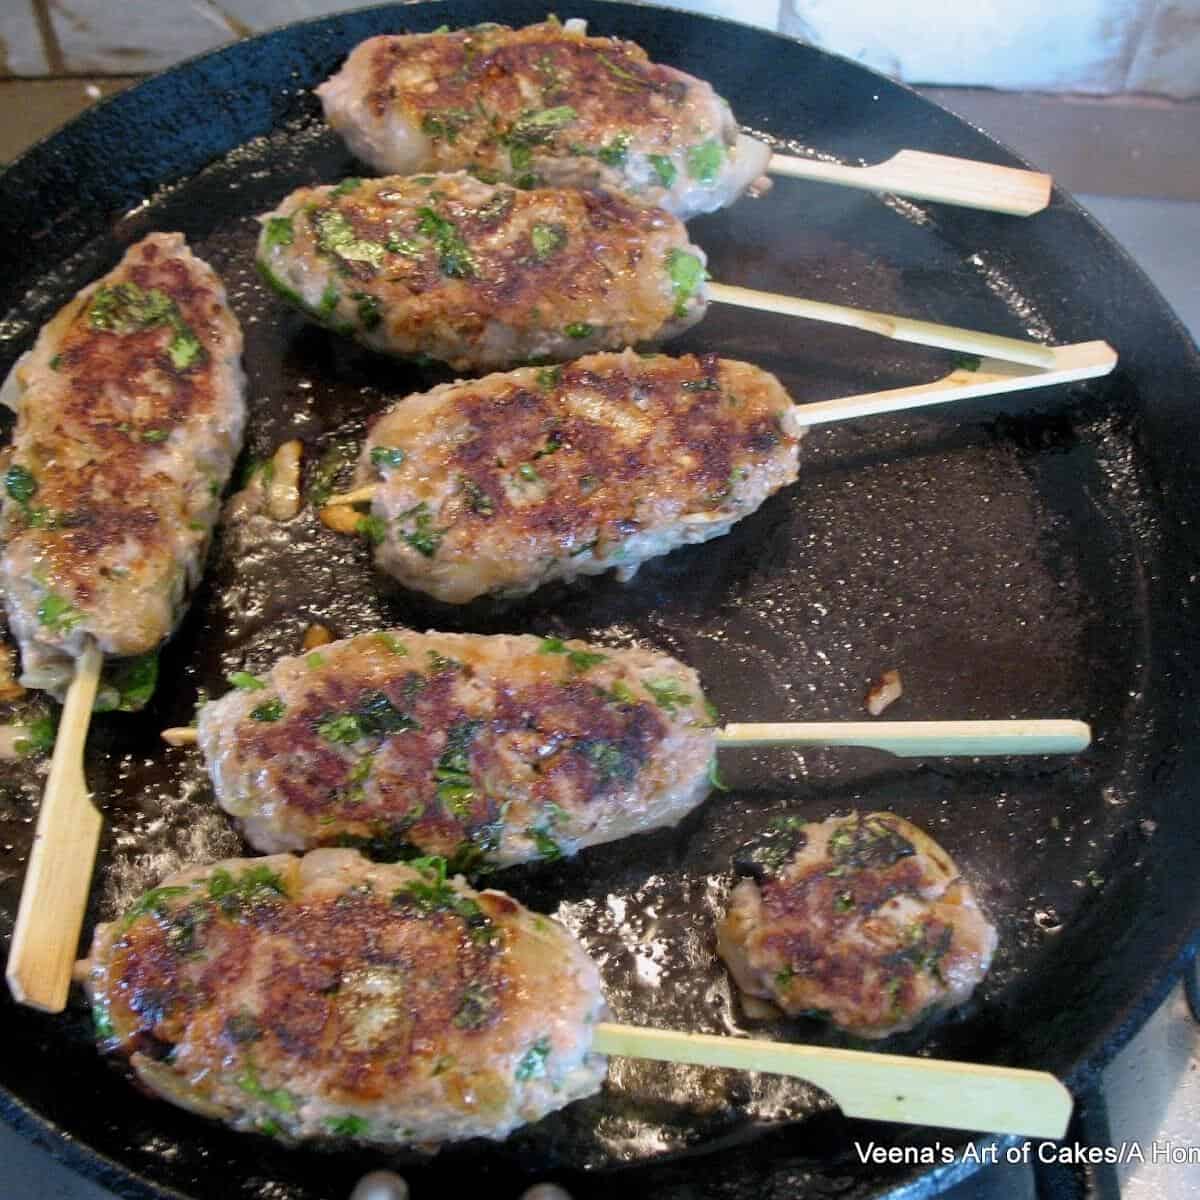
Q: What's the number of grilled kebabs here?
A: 6